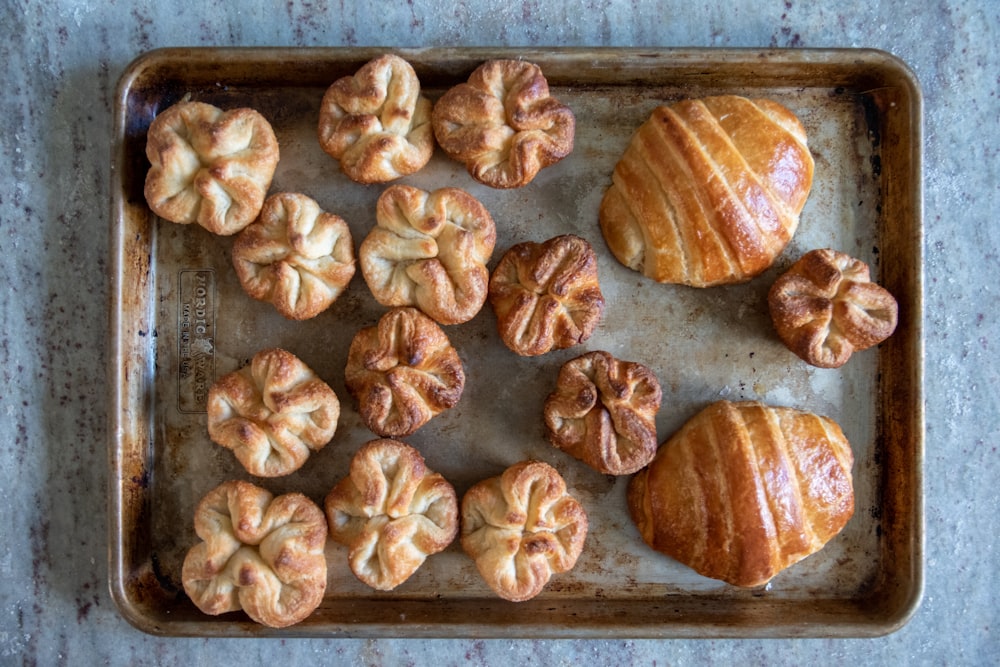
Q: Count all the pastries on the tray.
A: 15